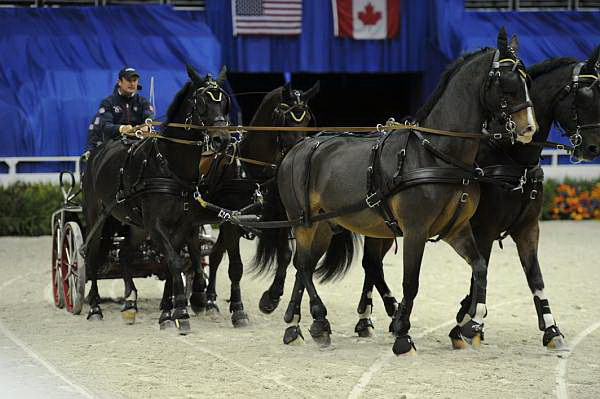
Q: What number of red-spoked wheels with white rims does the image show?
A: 2